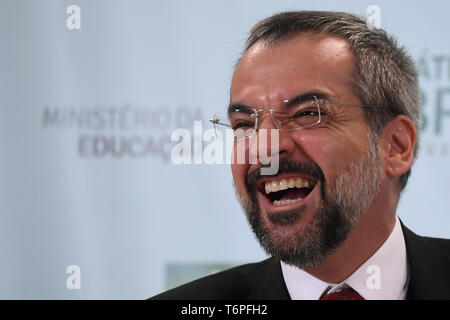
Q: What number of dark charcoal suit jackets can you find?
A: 1